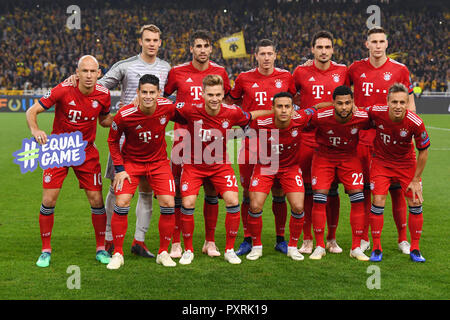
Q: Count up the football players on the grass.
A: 11